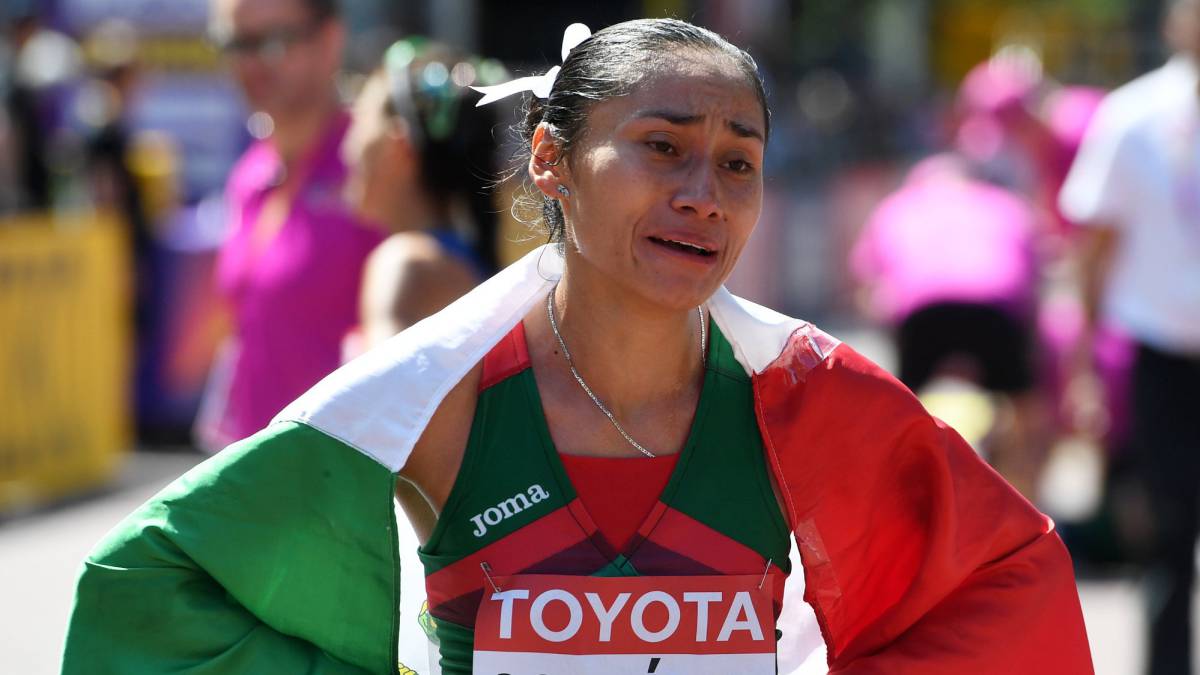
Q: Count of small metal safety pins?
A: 2